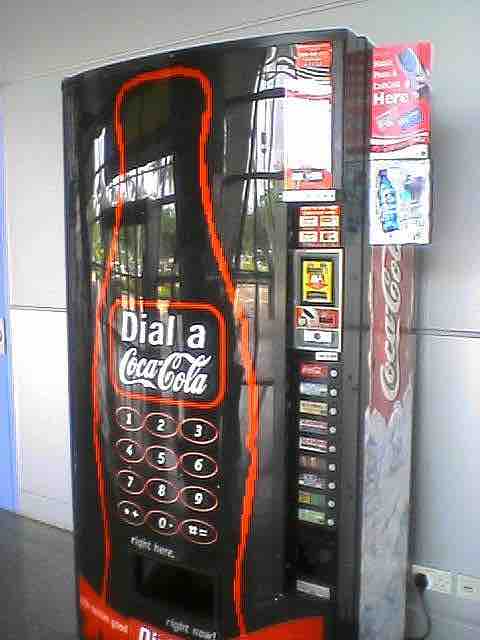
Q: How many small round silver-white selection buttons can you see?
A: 9